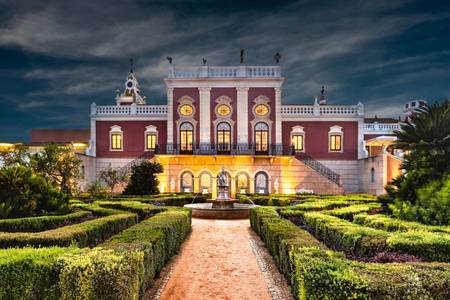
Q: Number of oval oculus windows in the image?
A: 3